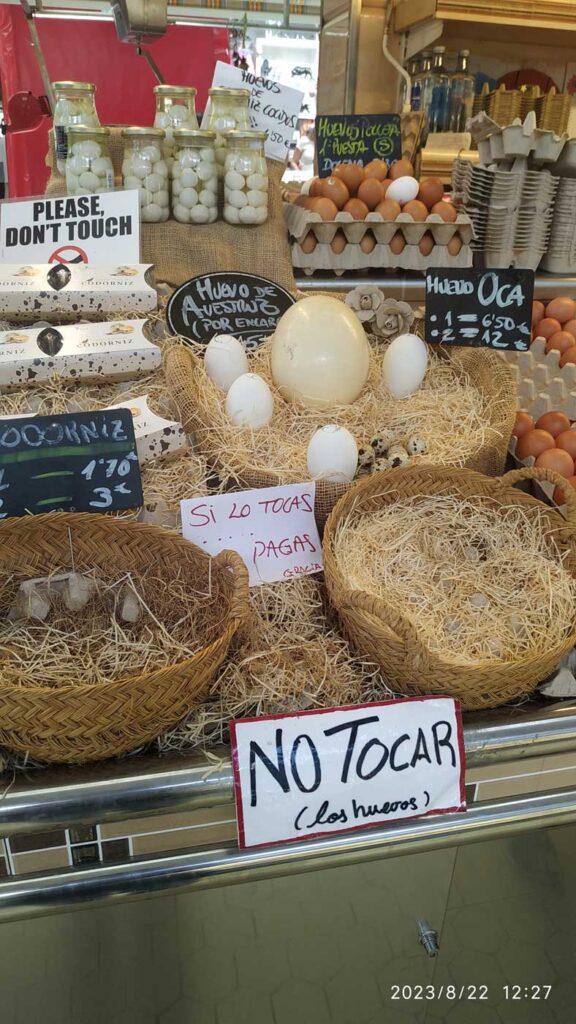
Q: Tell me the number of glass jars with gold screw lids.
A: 7